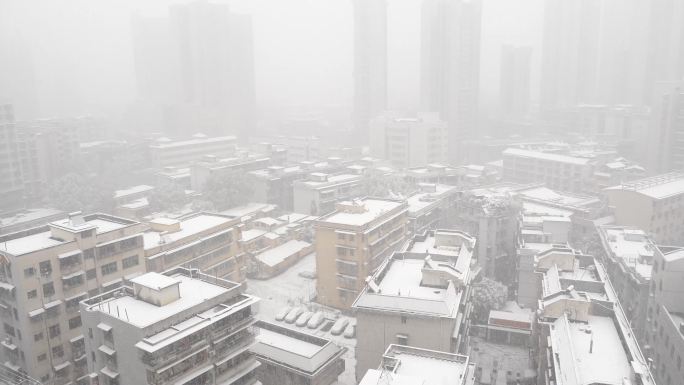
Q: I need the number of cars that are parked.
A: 6